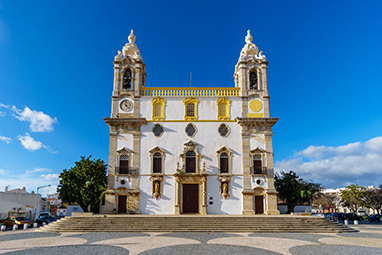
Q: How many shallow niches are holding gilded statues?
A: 2